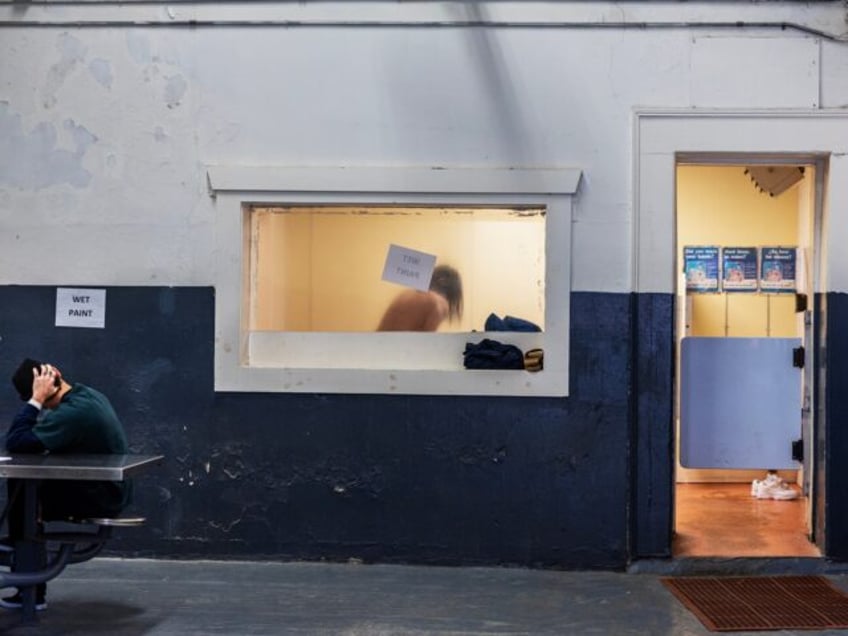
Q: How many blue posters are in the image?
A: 3